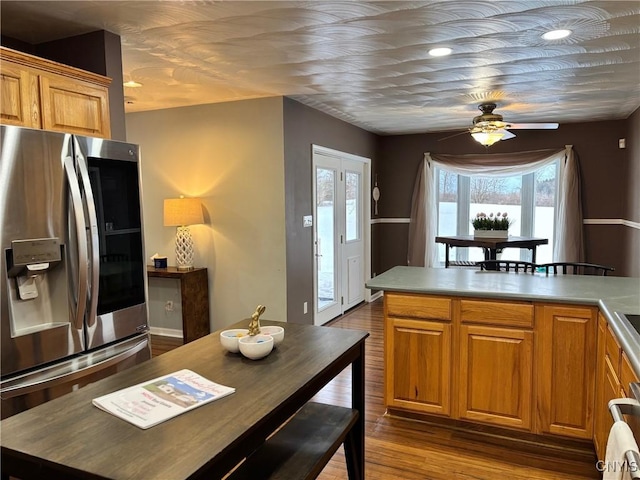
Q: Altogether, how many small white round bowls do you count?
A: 3